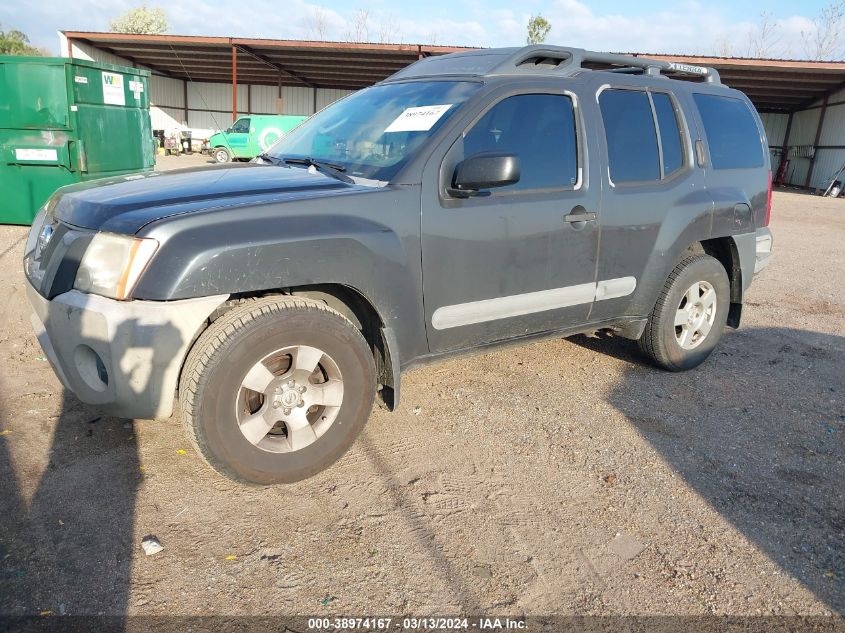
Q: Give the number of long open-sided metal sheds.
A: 1